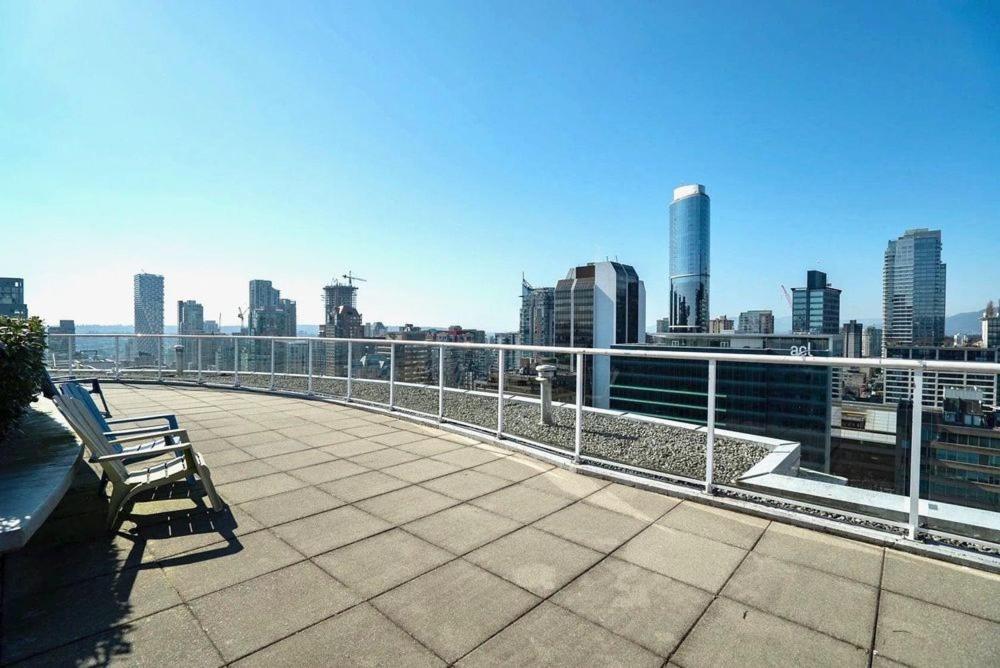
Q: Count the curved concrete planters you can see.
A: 1